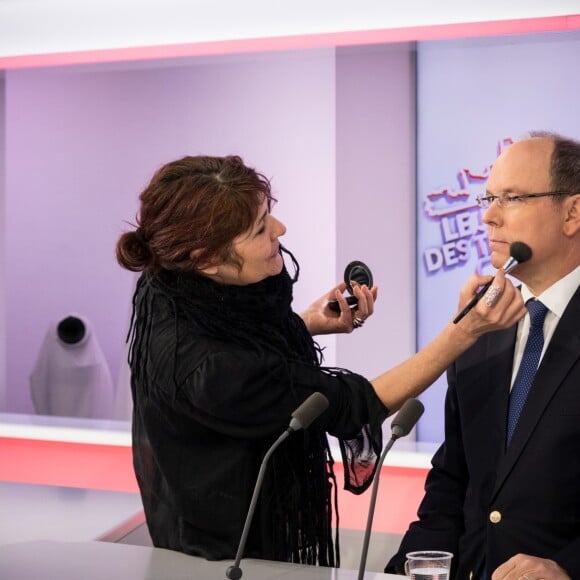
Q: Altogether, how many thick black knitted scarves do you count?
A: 1